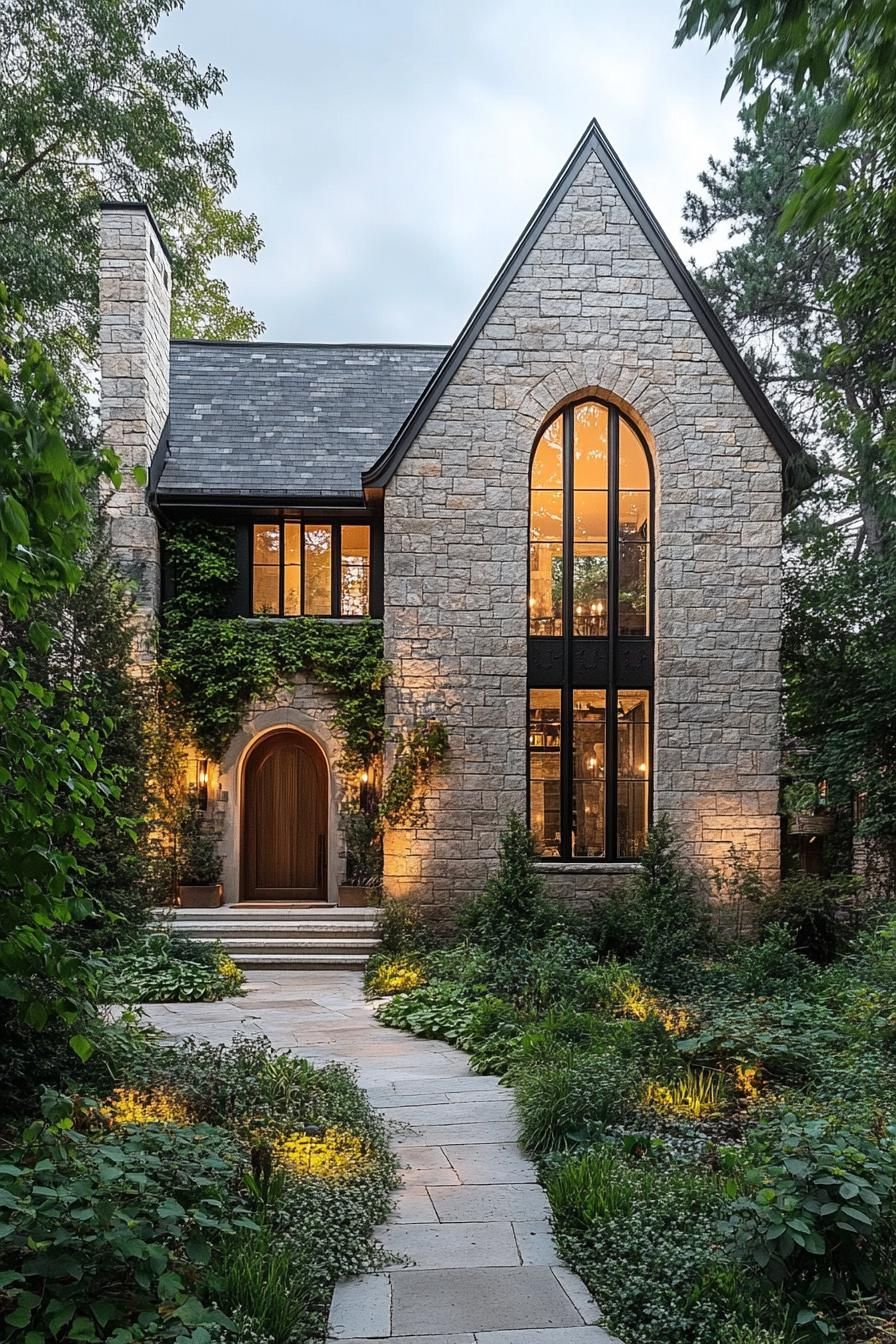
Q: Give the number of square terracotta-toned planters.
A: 2